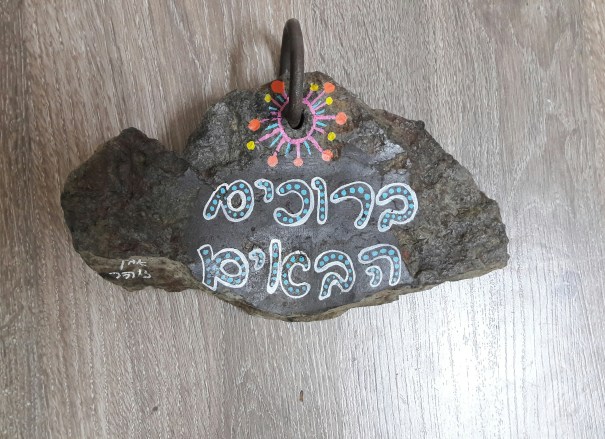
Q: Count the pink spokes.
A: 13